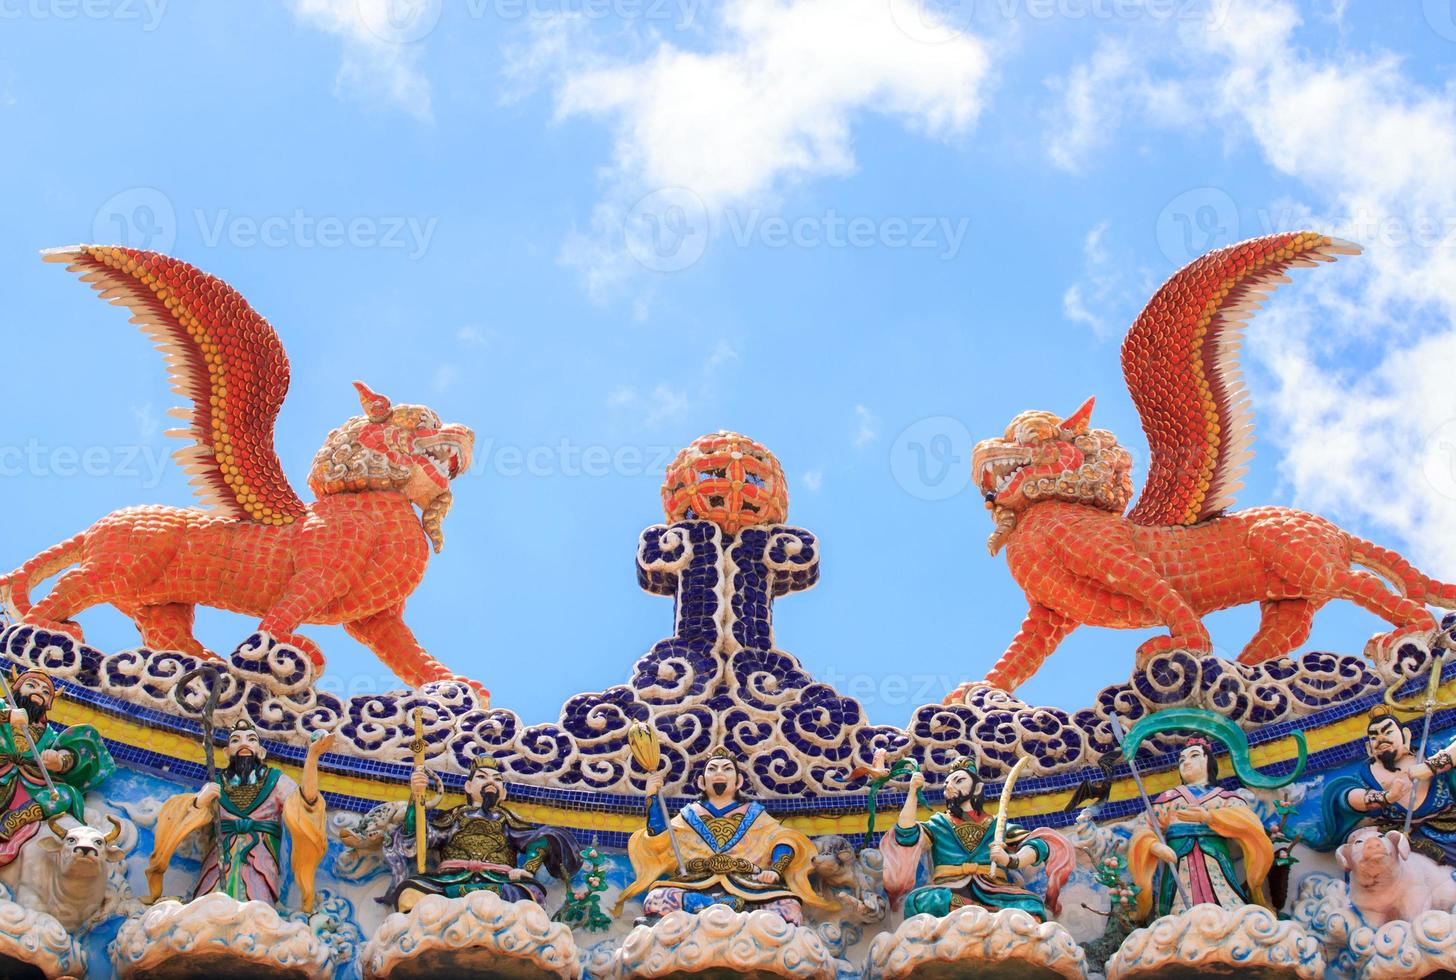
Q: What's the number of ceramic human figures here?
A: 7